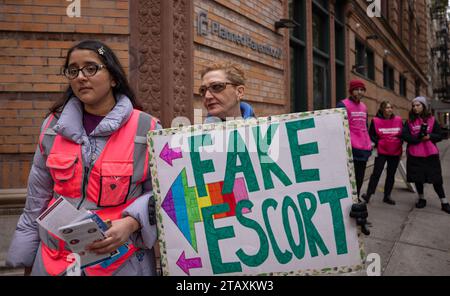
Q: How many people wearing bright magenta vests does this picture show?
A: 3